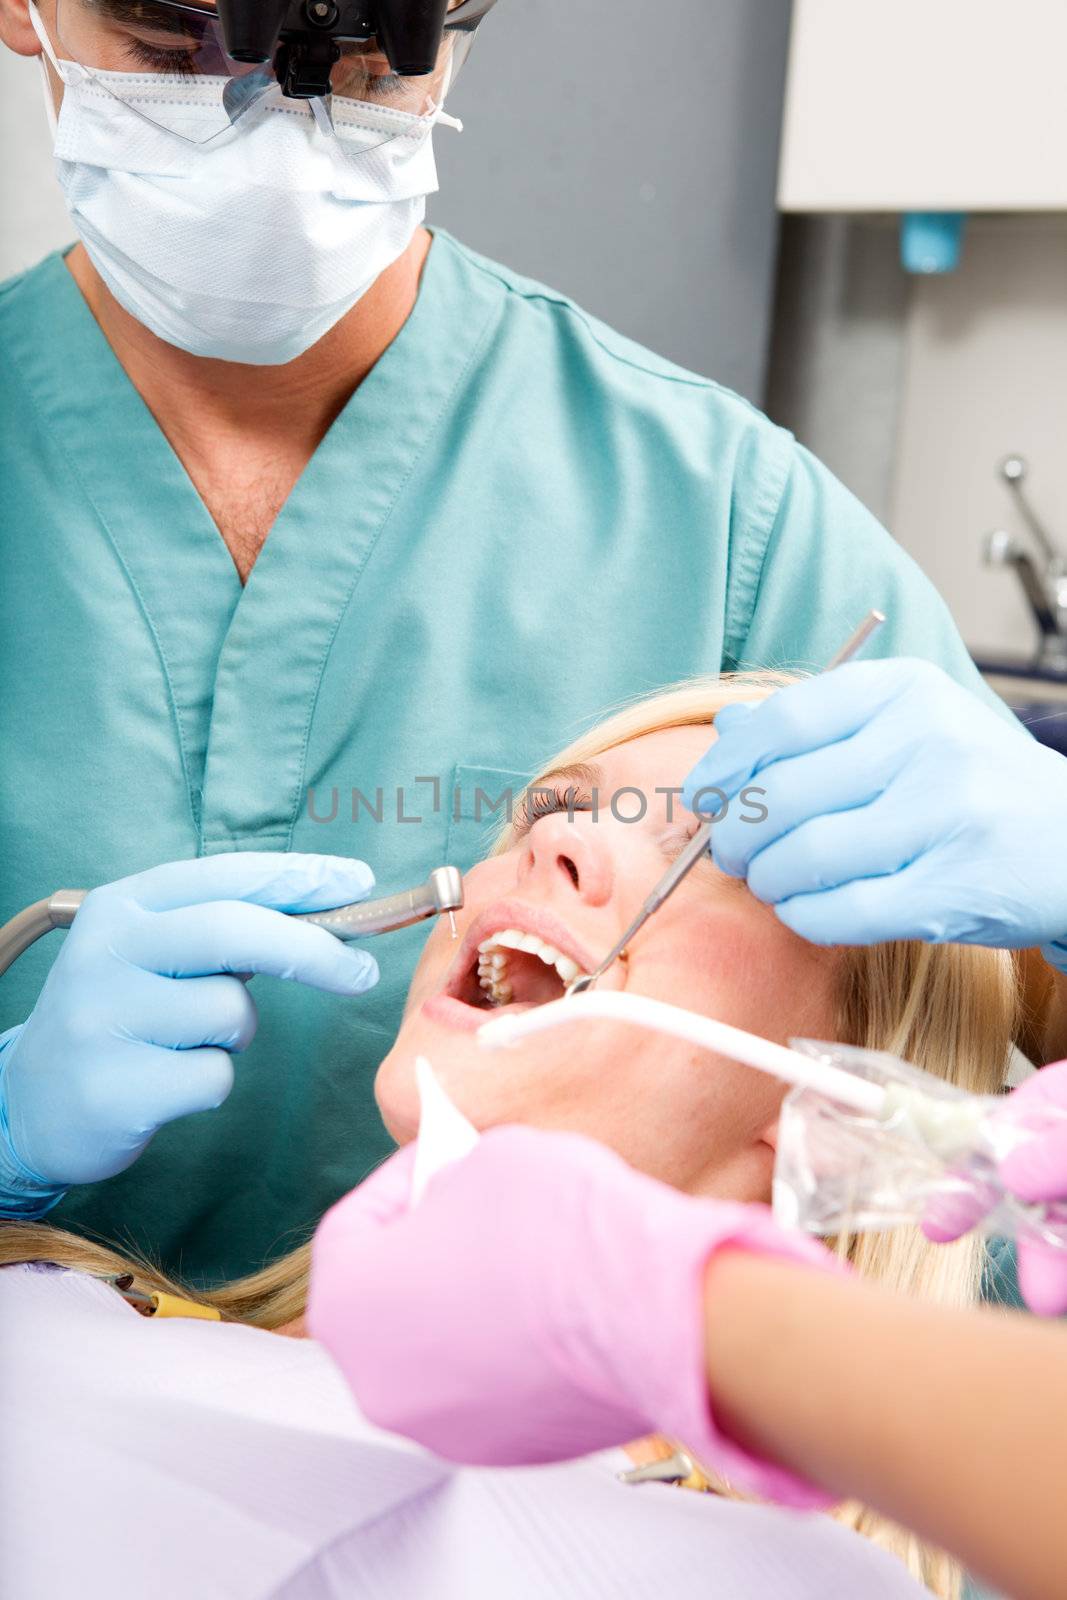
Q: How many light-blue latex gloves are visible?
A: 2